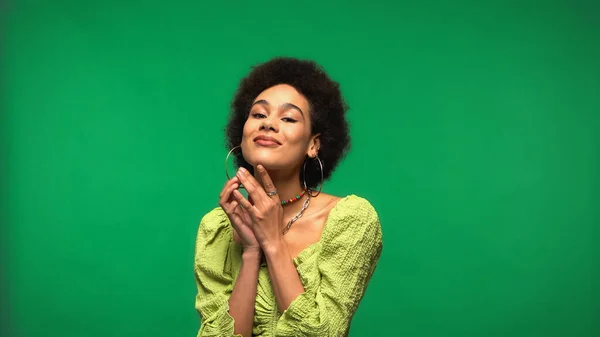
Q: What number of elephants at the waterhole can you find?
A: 0